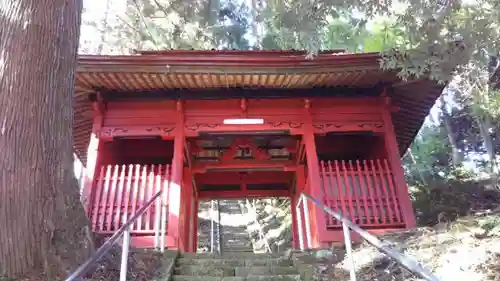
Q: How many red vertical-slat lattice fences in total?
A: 2